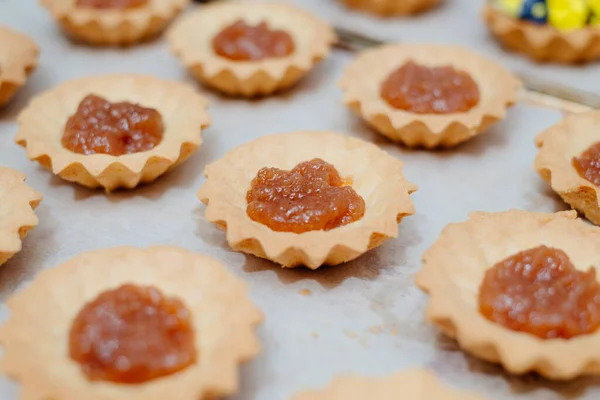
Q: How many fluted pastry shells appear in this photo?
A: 13